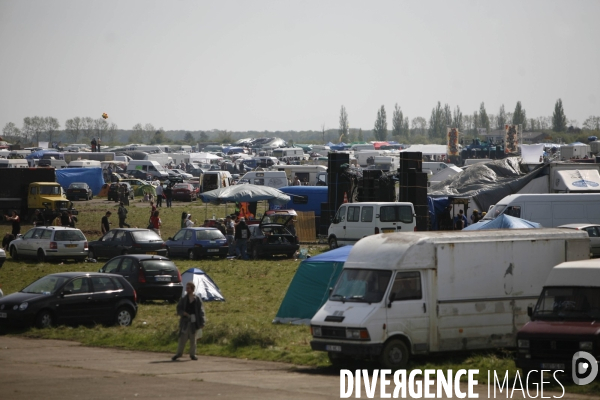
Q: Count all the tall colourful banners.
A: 2